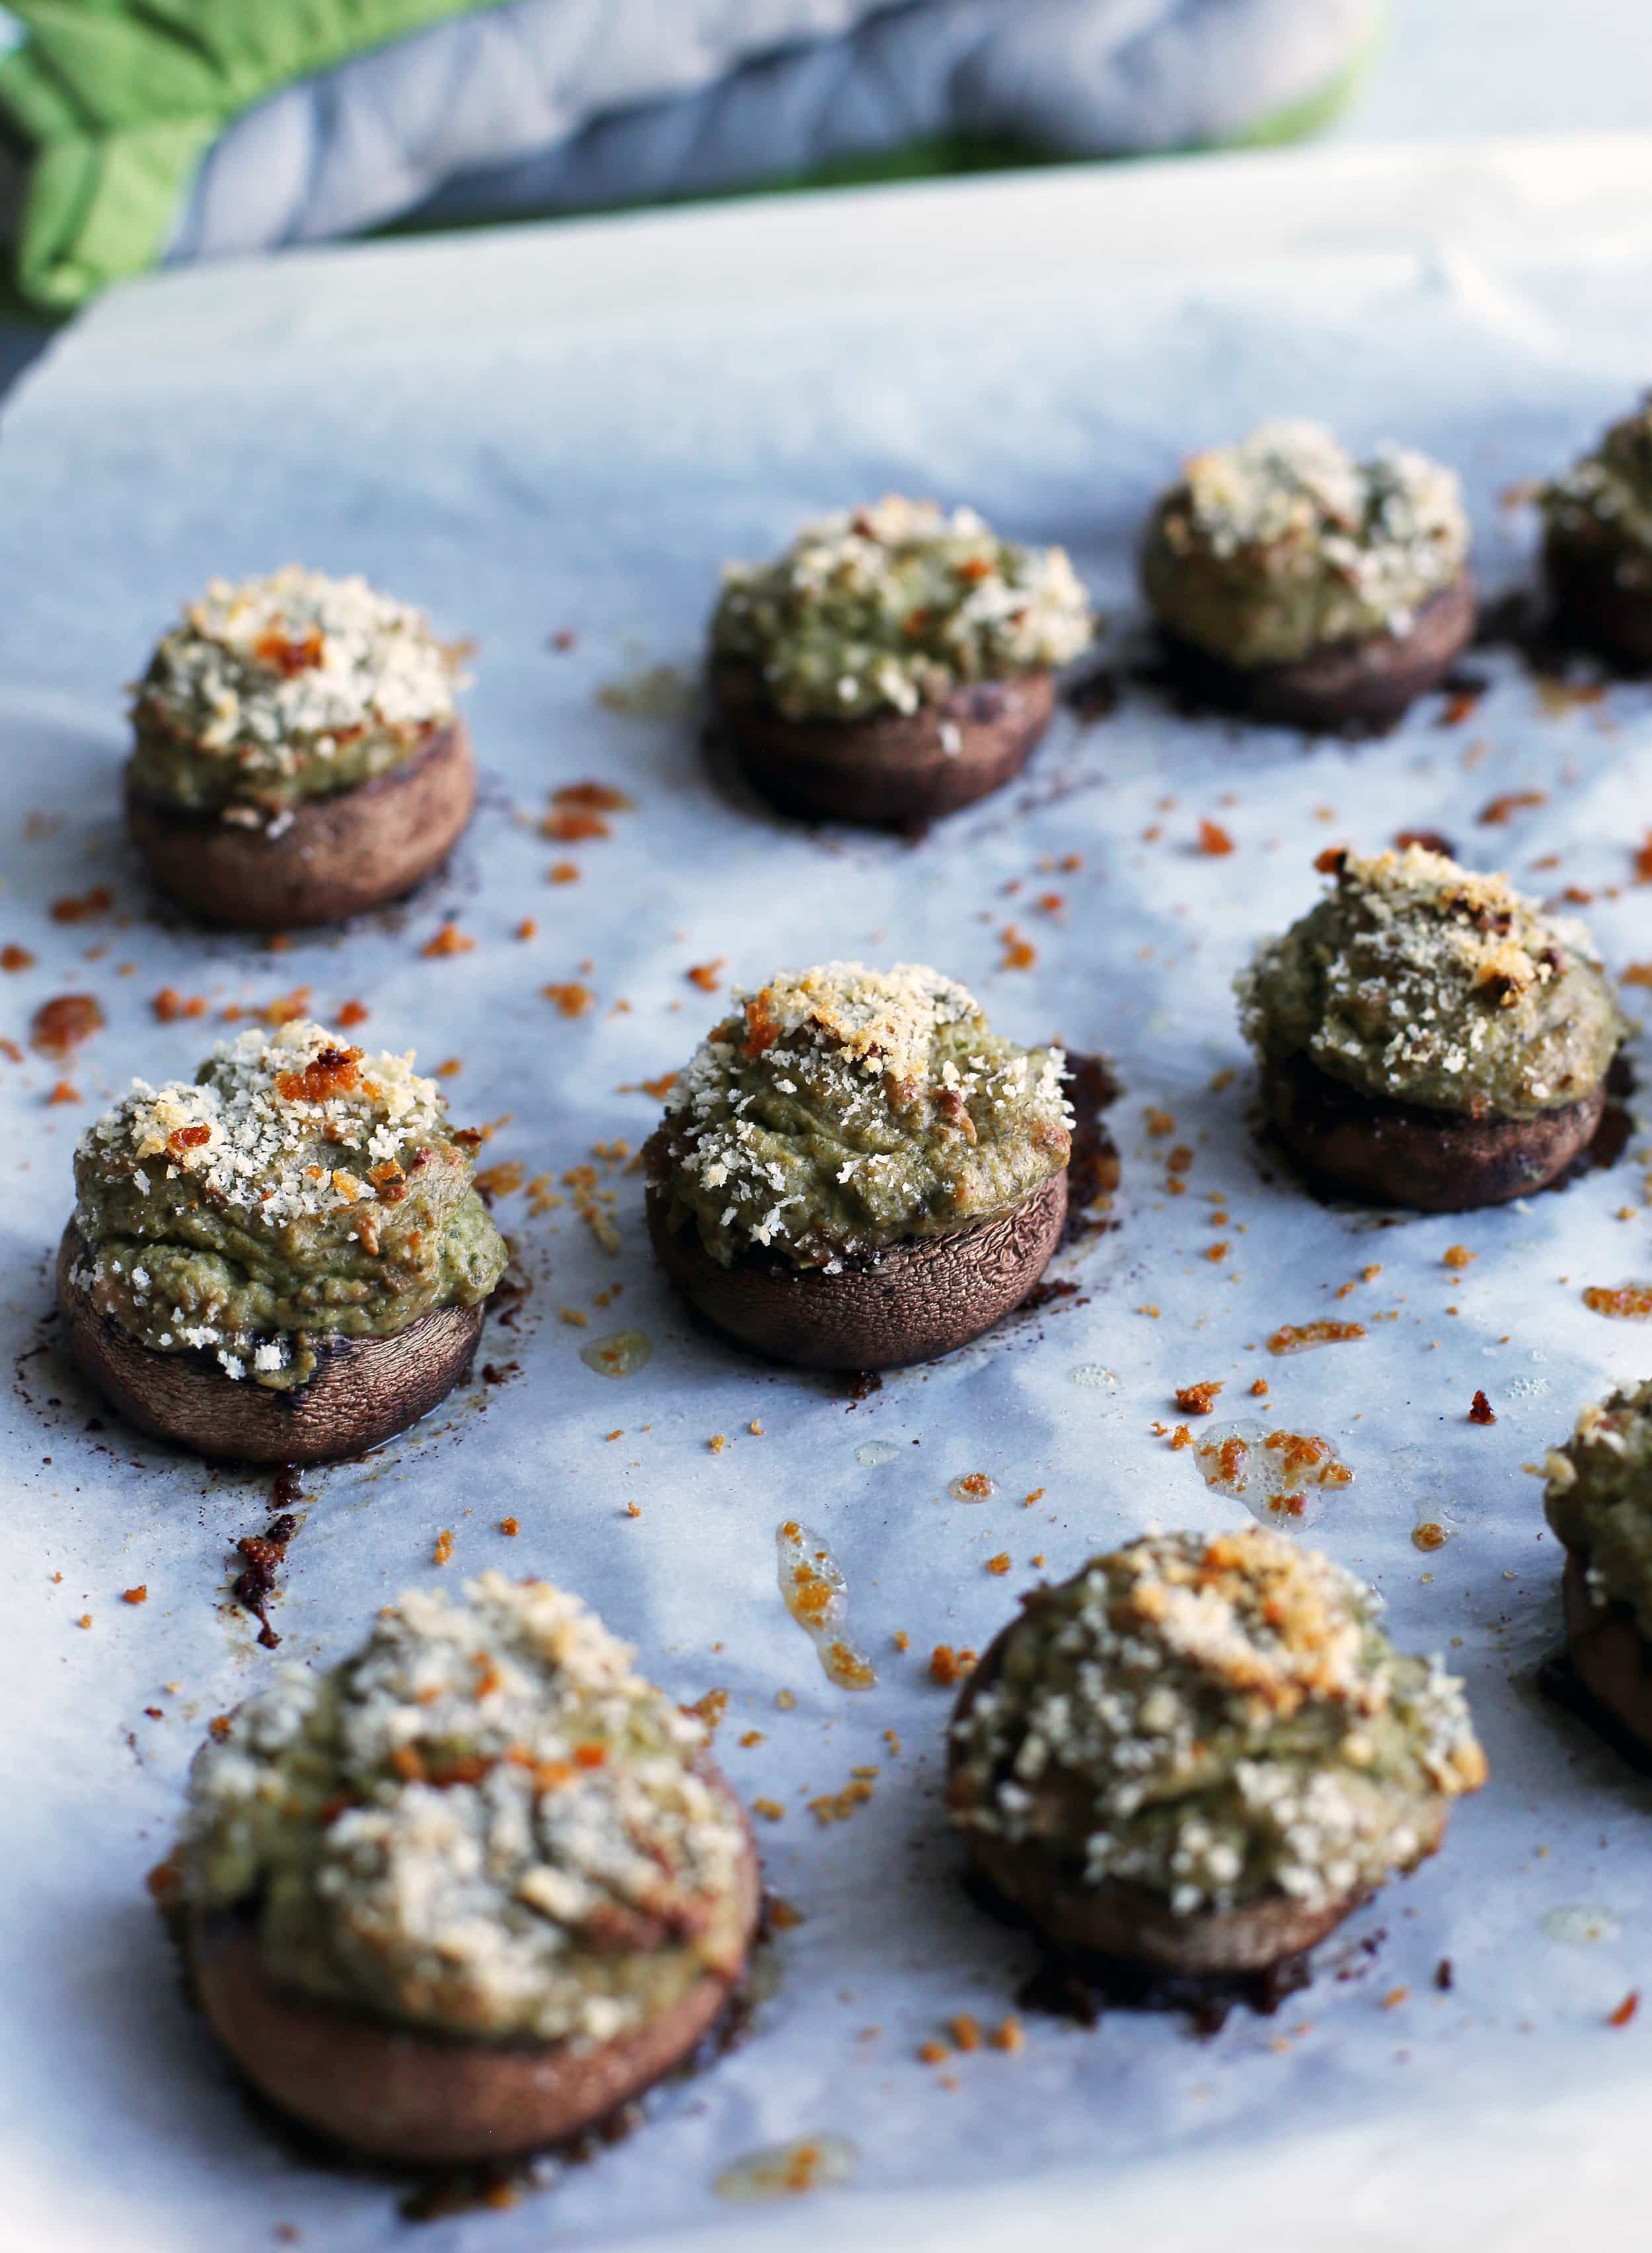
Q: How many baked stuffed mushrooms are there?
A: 10